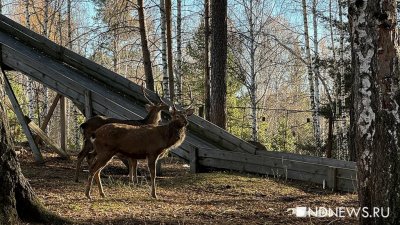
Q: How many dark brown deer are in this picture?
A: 2